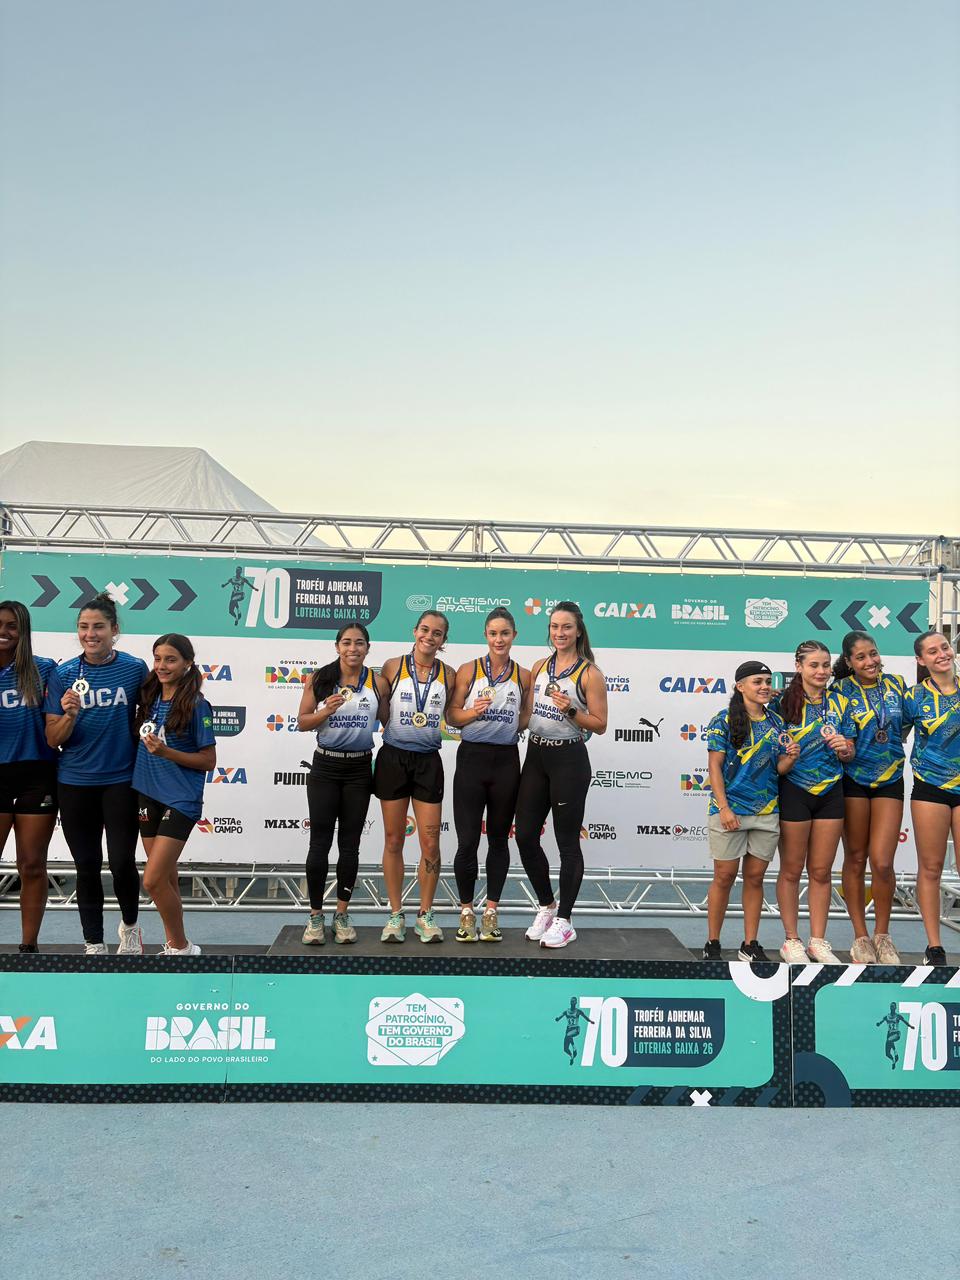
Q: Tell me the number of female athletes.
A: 11